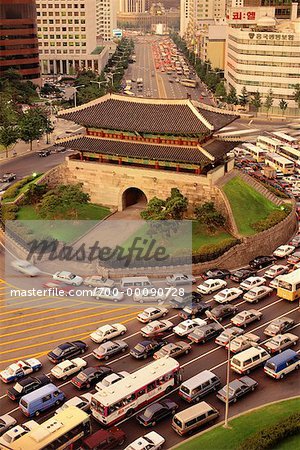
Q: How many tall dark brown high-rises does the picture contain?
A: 1